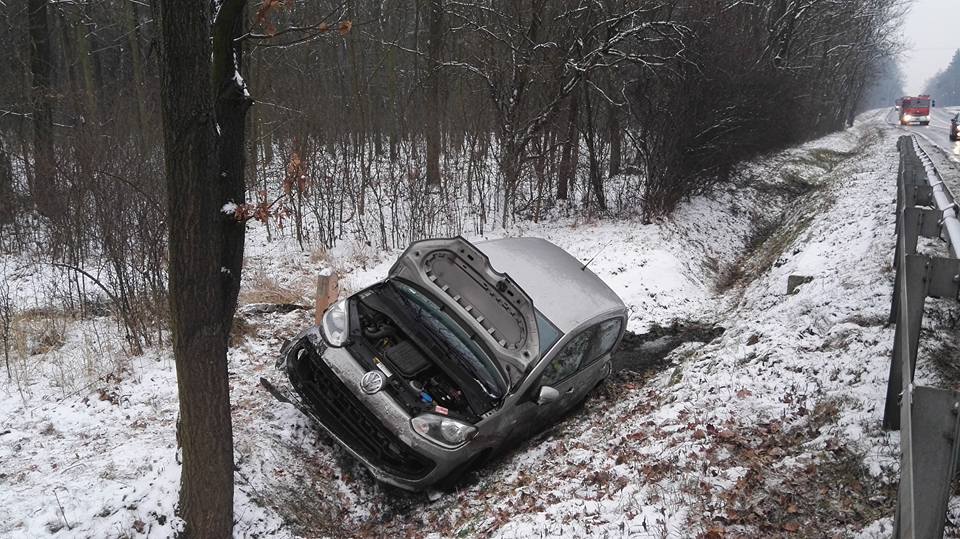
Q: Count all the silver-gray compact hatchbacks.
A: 1